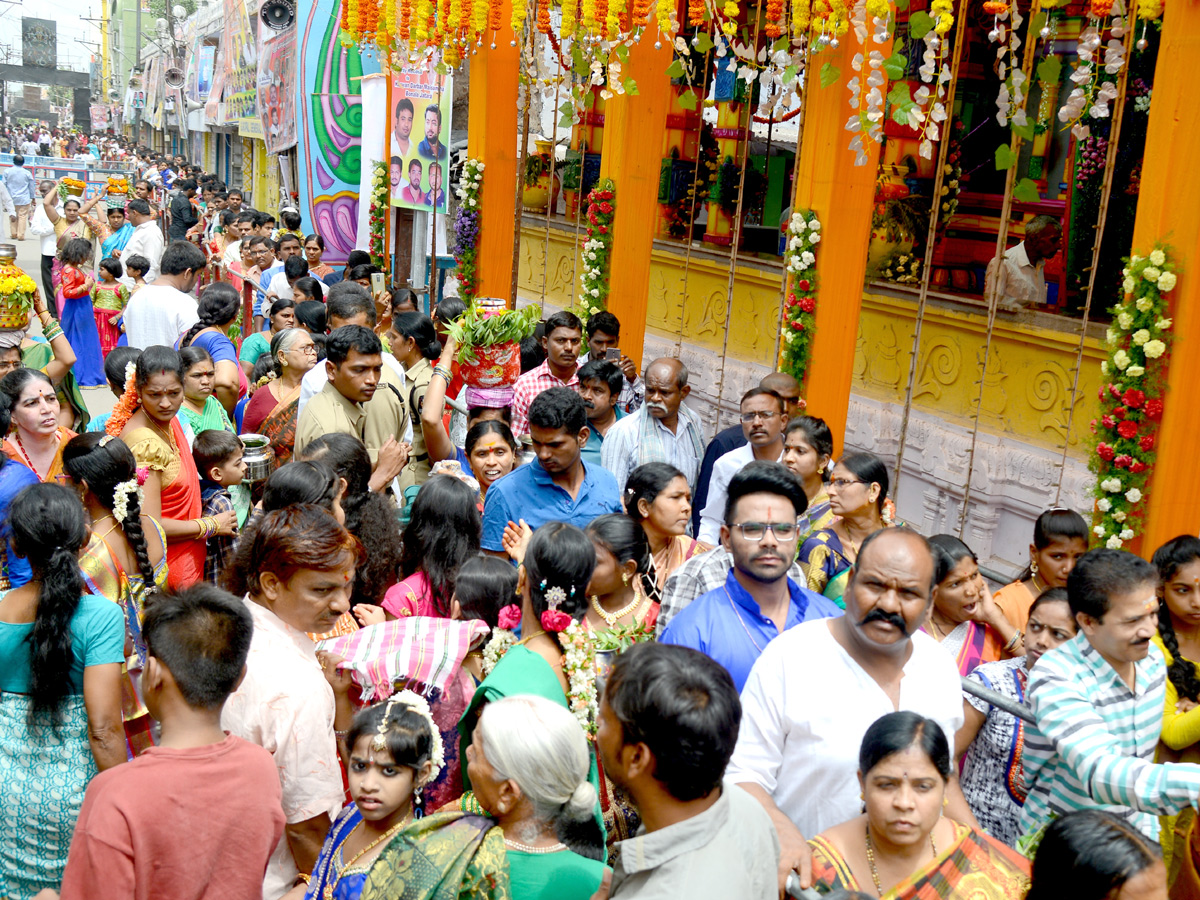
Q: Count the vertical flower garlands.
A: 5